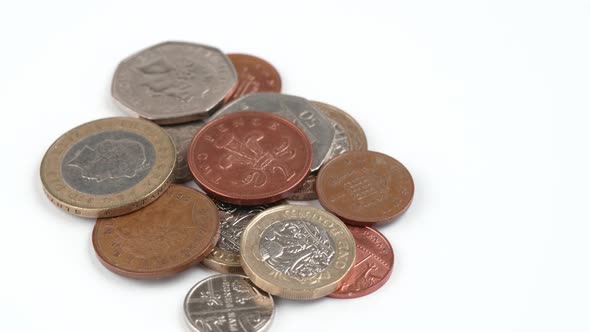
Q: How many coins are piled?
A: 13